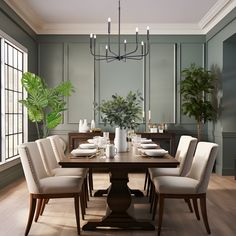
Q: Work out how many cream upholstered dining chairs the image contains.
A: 5